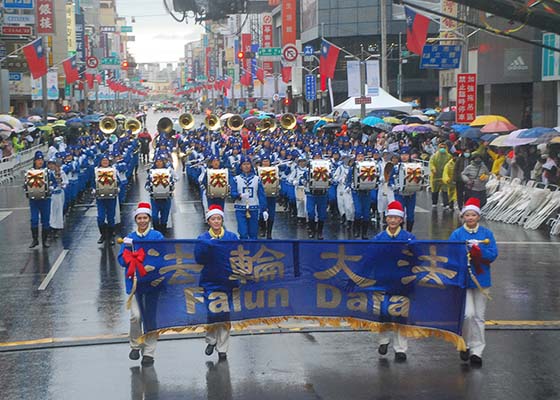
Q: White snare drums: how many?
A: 8